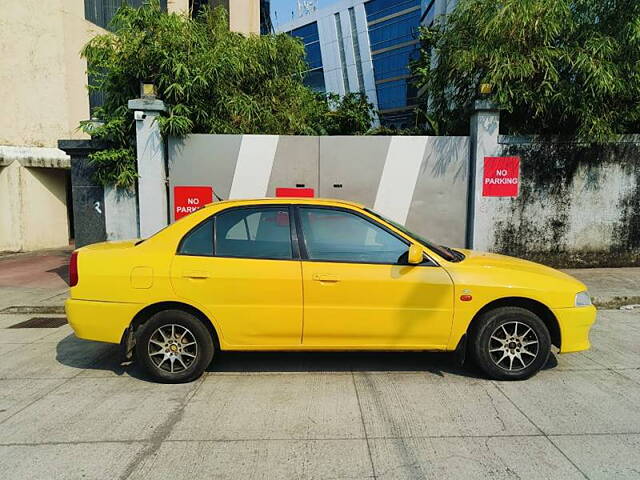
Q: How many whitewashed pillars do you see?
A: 2